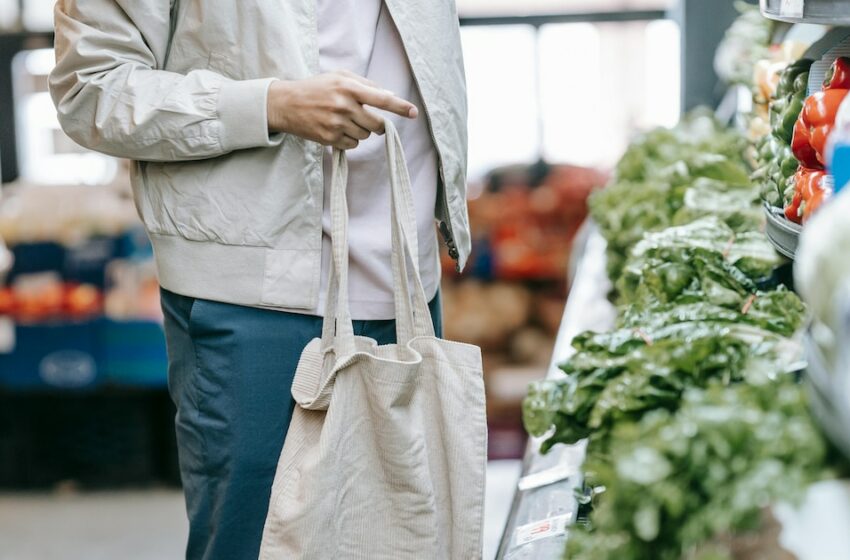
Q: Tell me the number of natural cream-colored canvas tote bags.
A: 1